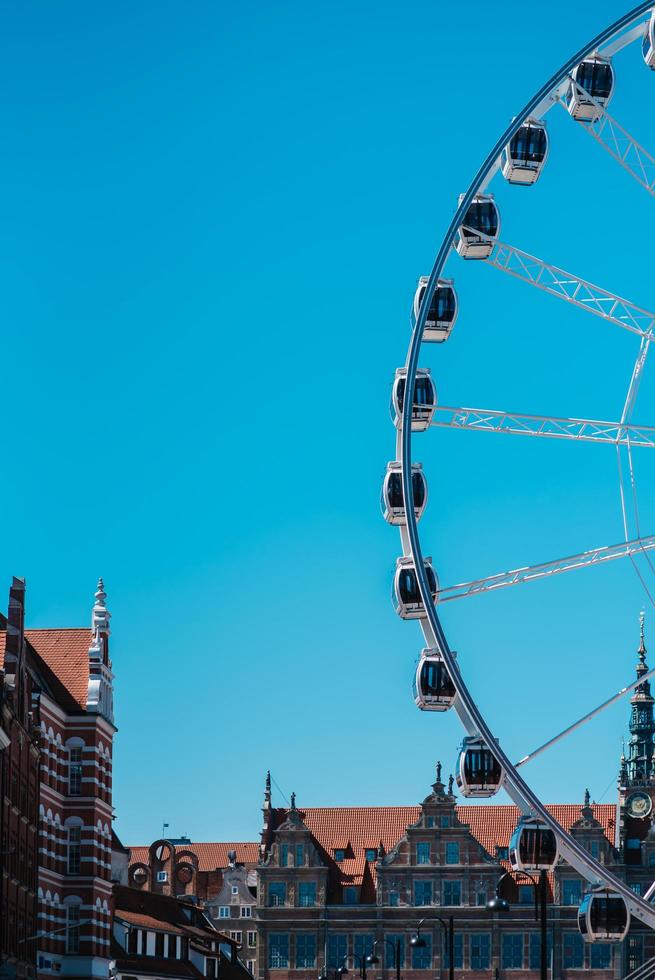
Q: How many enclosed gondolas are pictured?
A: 12